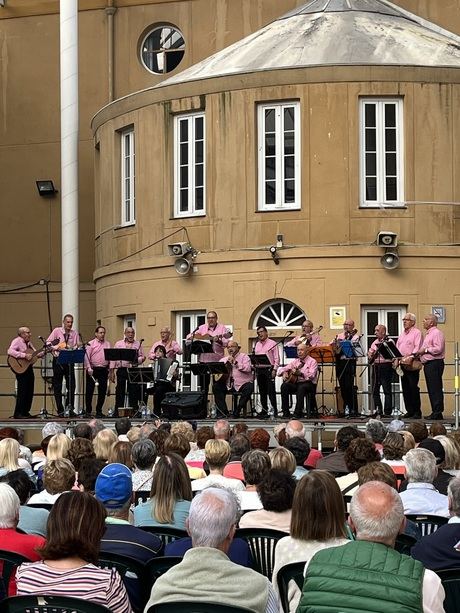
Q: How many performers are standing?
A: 12